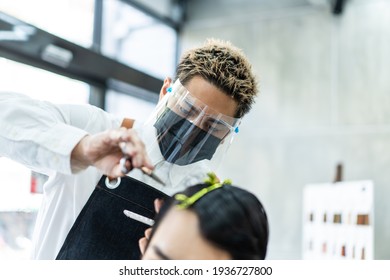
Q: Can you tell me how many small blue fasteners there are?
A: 2